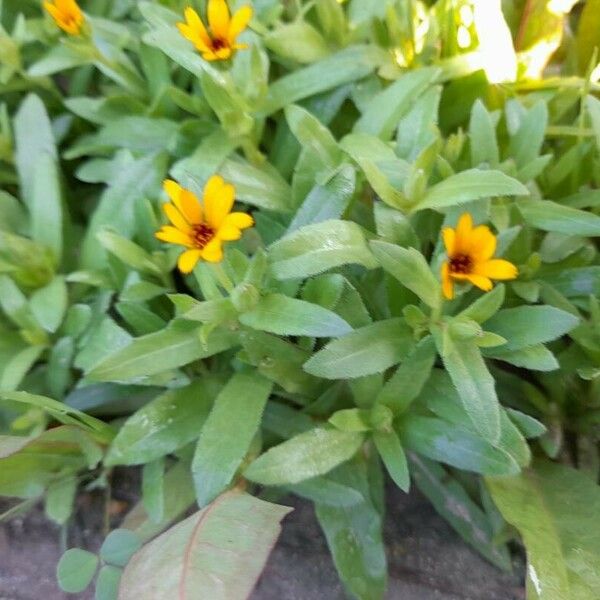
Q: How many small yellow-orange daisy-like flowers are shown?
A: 4